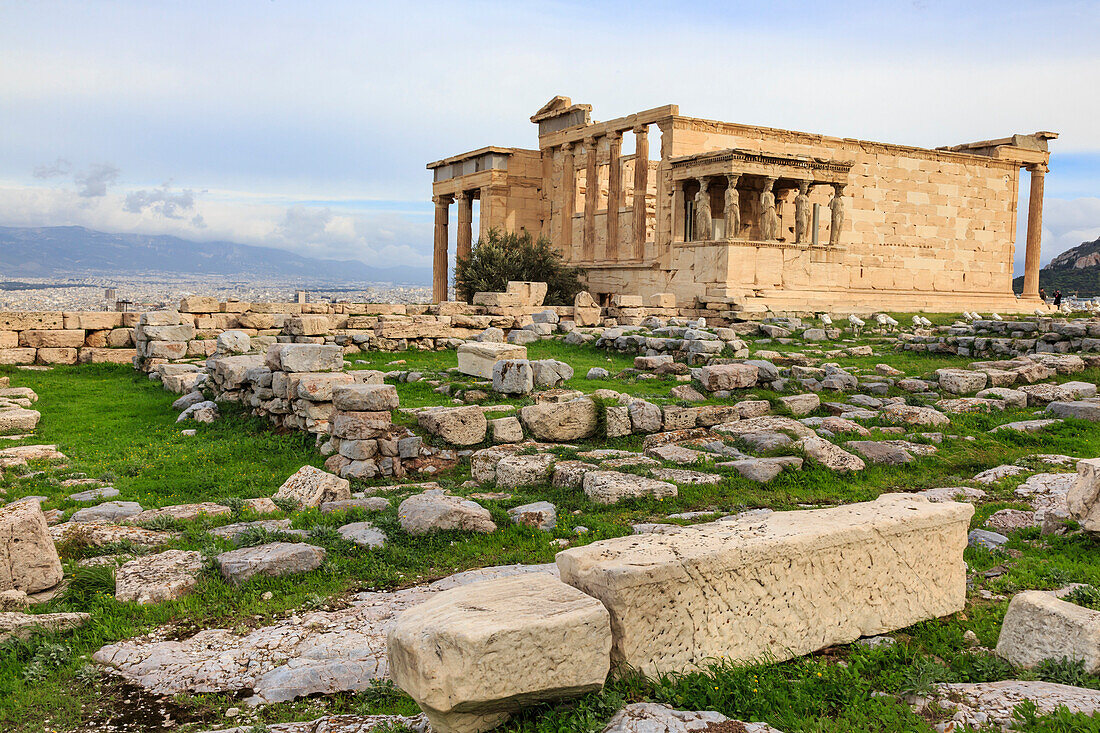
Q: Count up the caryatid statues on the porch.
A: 5